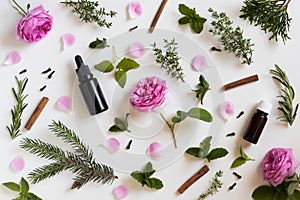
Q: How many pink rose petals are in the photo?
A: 11